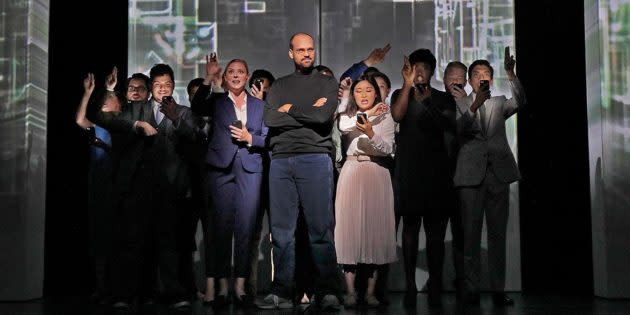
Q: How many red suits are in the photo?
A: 0